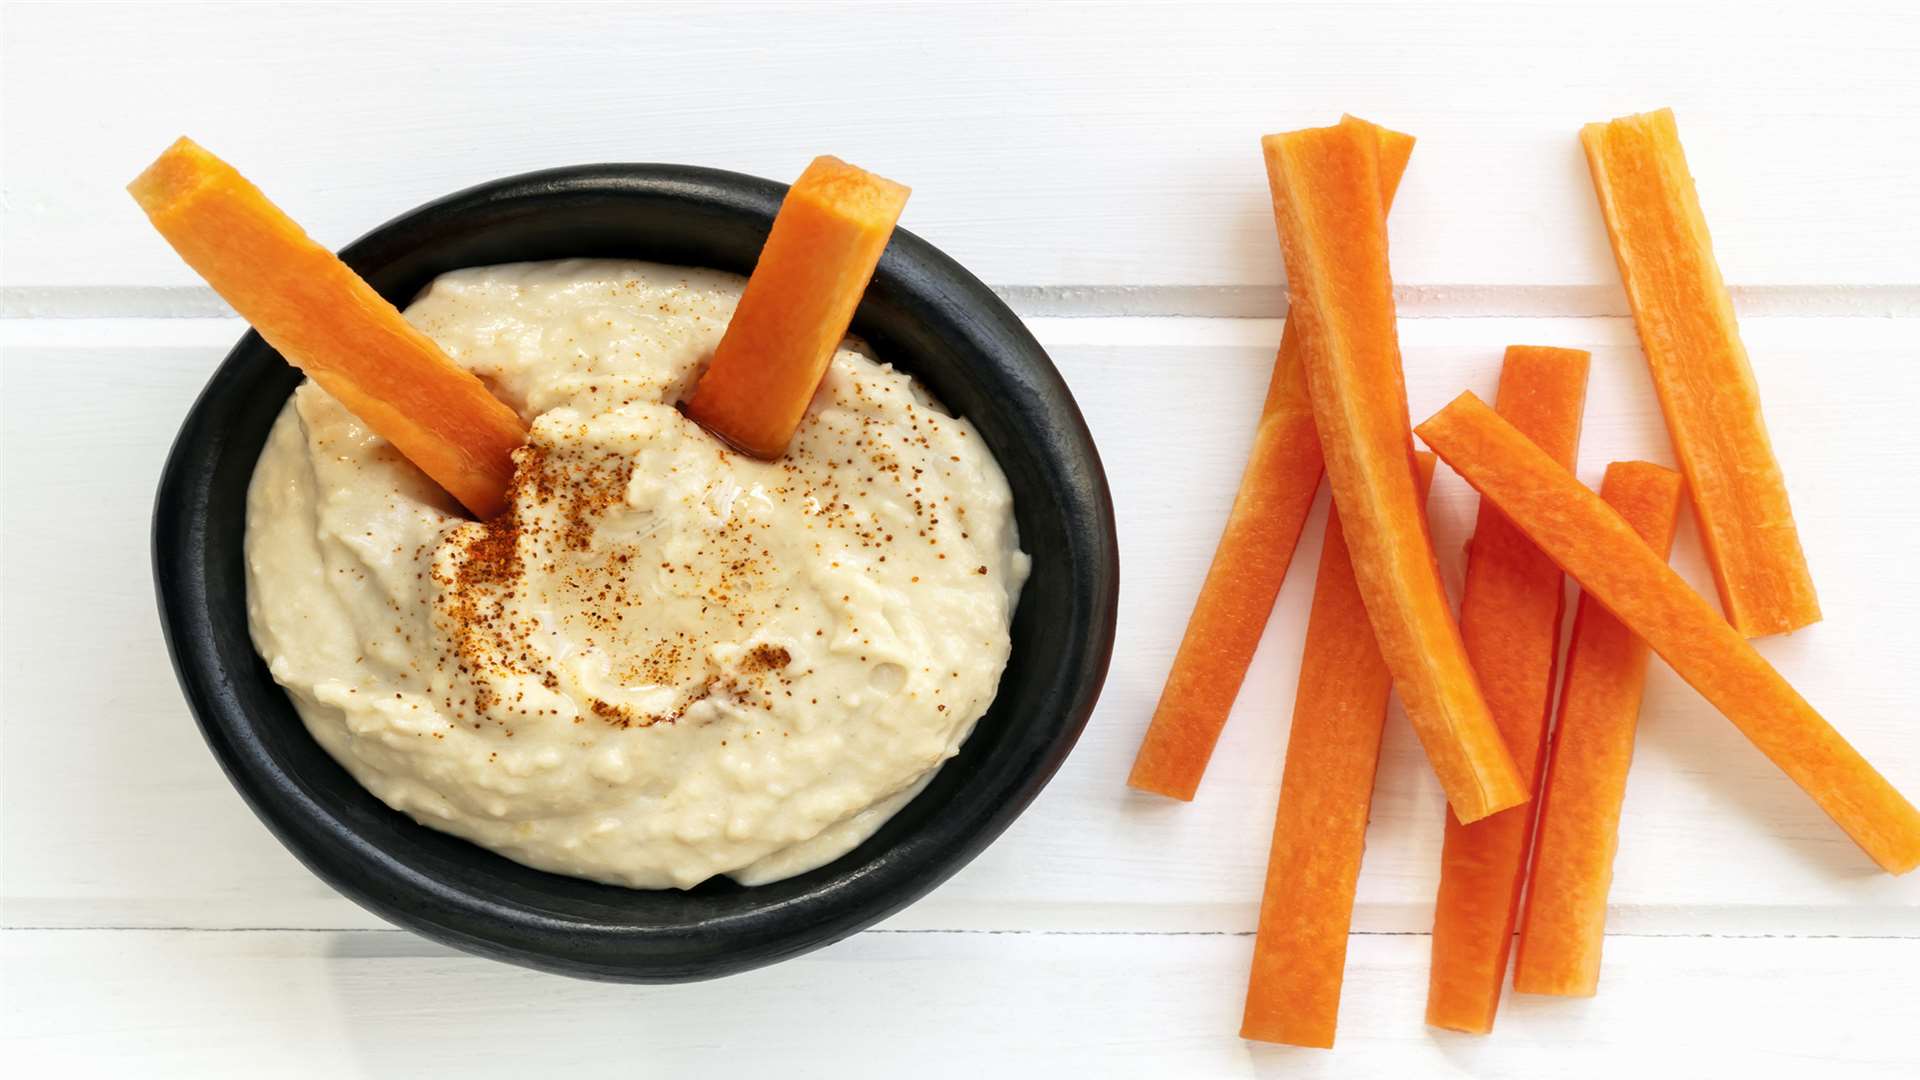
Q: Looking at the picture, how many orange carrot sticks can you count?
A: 9